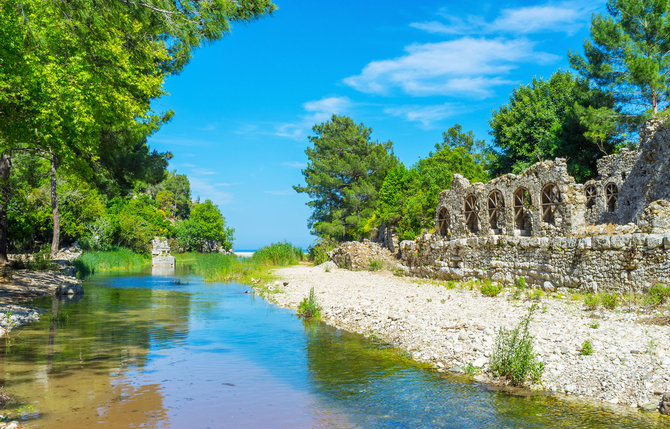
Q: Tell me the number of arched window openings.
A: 7